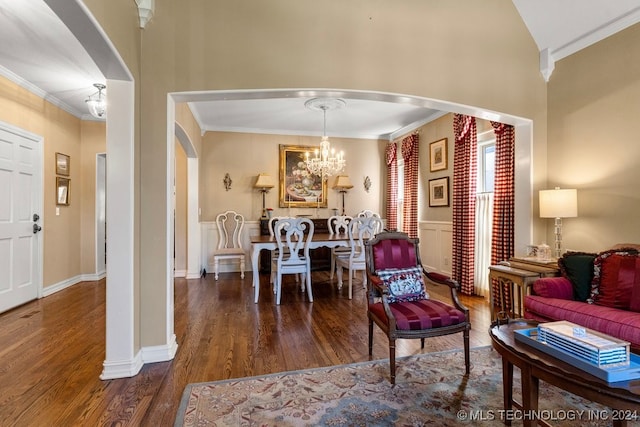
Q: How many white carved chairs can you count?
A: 6